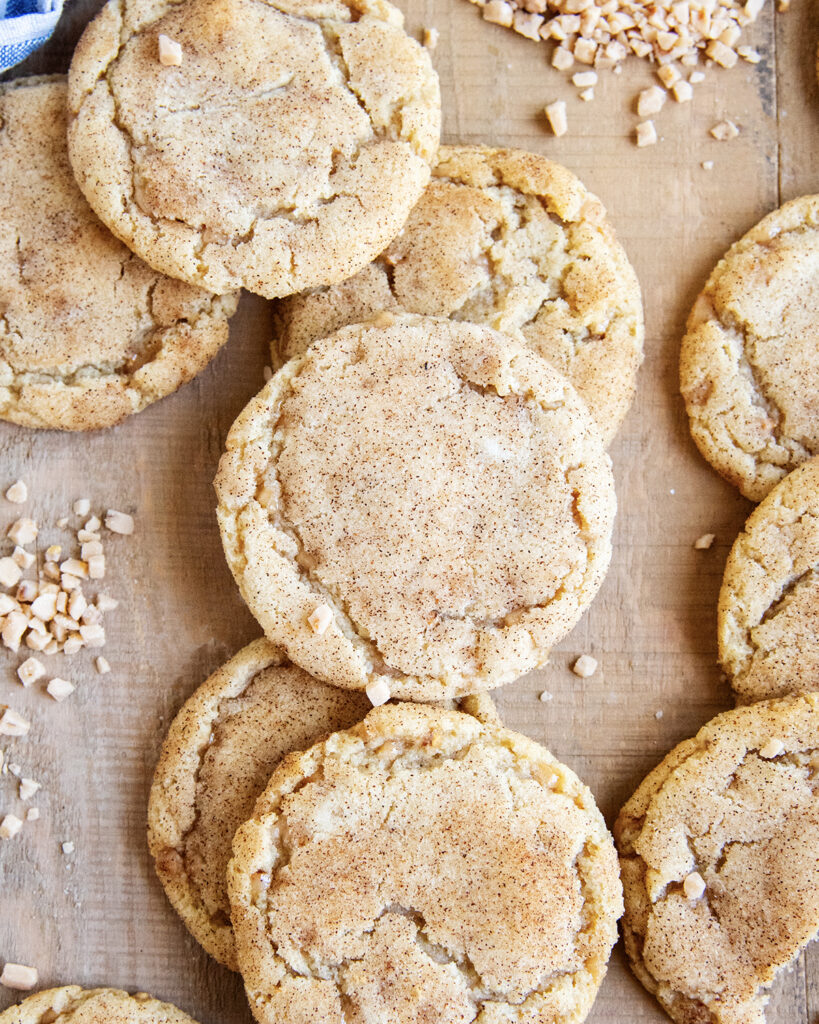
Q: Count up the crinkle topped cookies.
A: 10